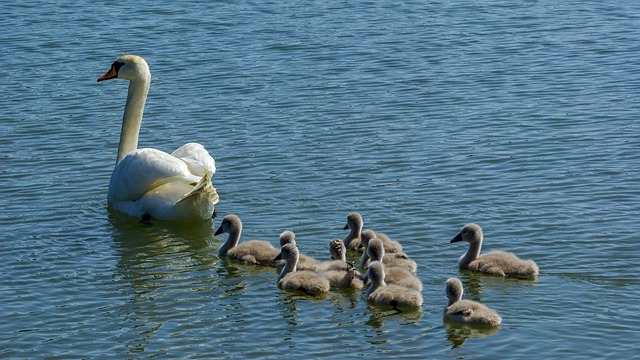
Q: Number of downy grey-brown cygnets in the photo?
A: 10